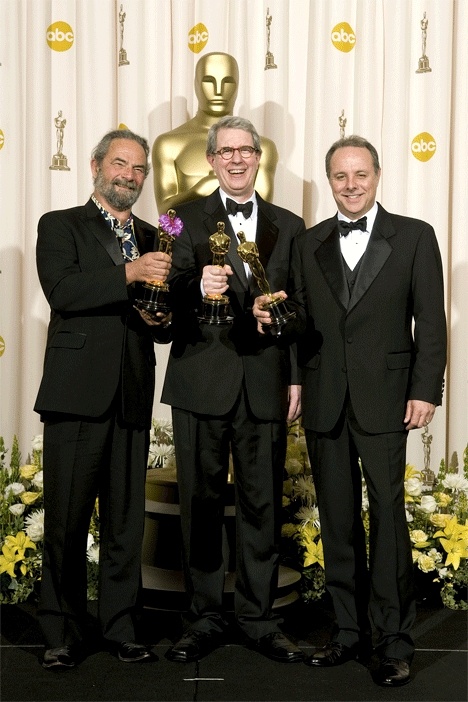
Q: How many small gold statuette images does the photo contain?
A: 6